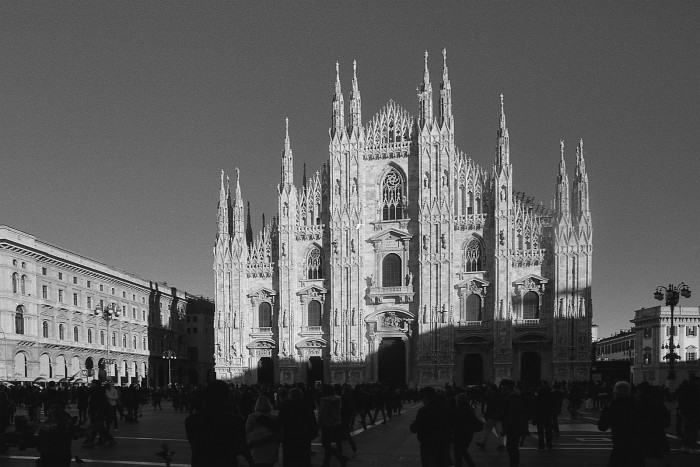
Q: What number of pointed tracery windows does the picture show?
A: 3